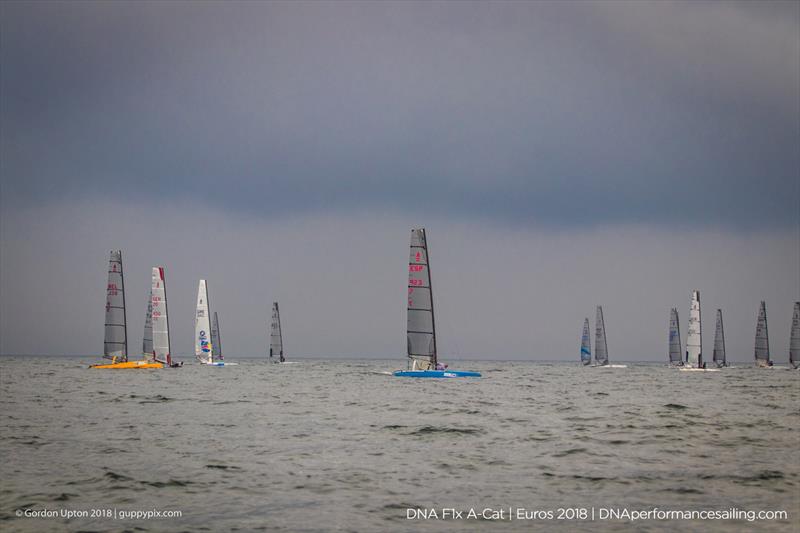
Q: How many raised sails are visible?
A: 14